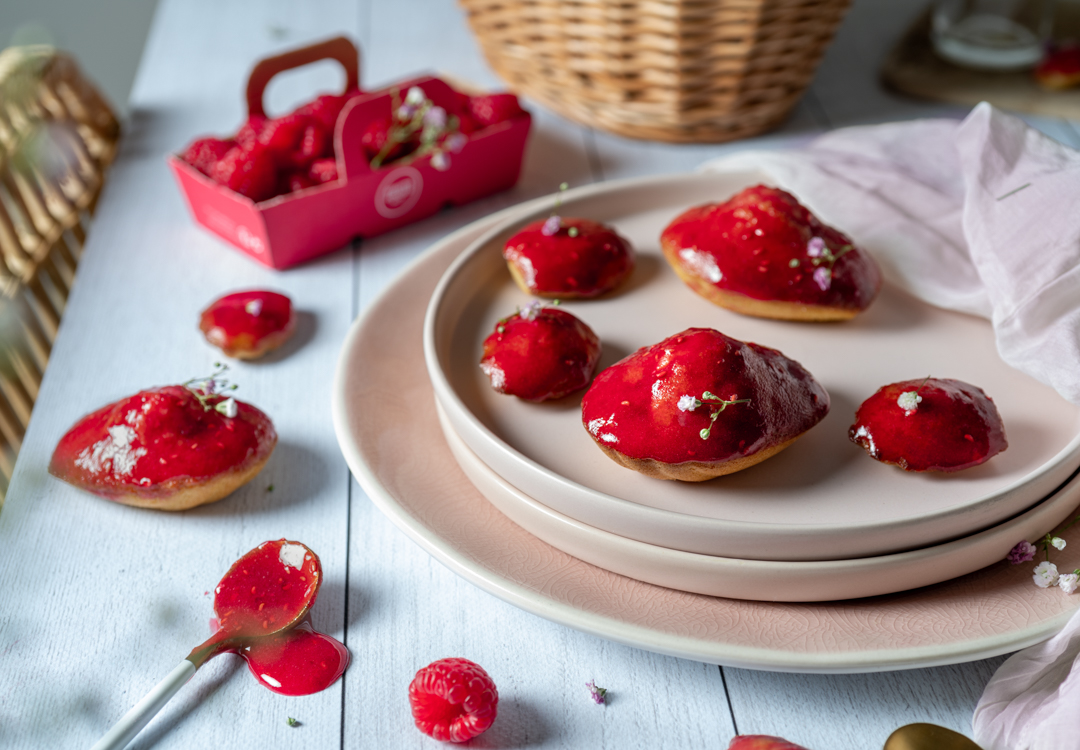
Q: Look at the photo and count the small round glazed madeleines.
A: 4